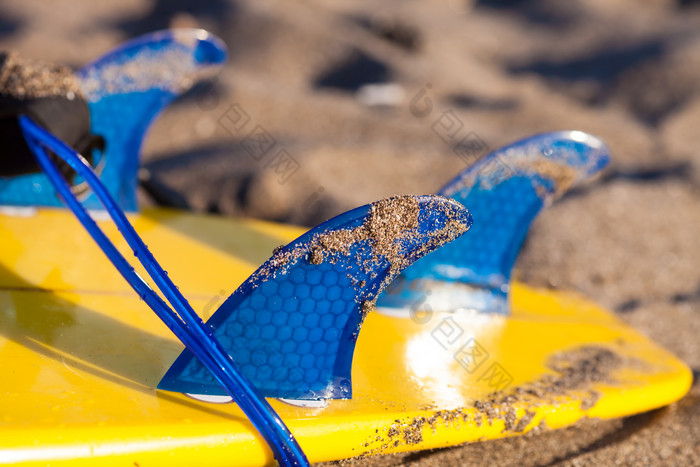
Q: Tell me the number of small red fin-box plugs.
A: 0